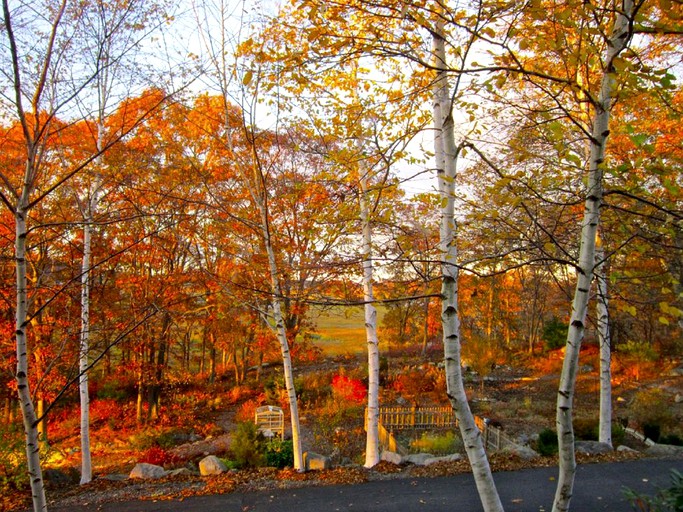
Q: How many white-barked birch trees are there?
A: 7